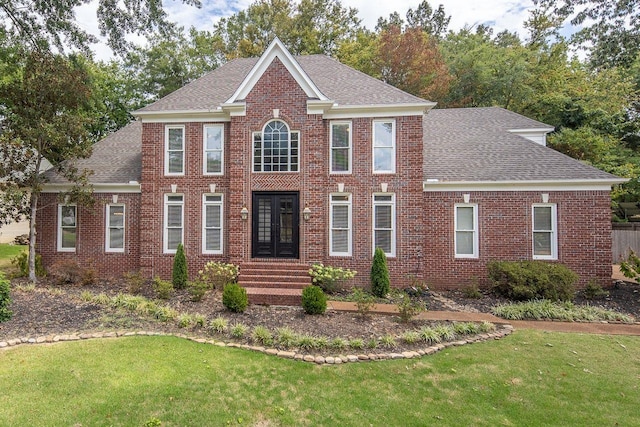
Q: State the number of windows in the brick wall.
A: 13